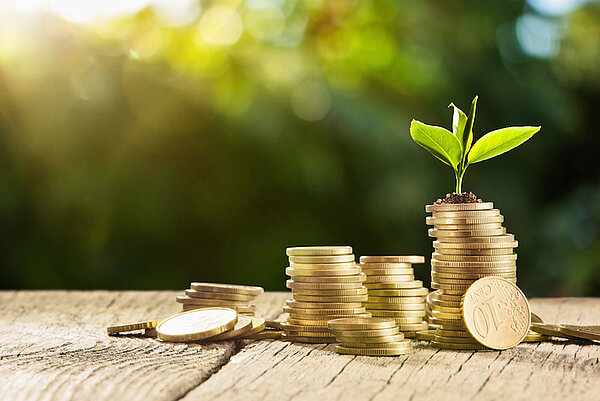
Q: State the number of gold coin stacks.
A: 5